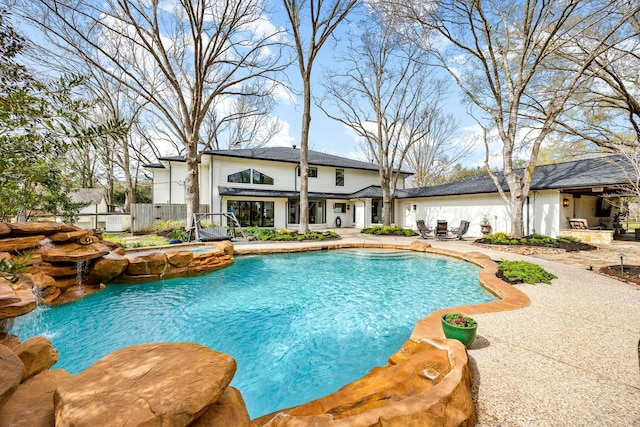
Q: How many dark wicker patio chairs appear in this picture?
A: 3